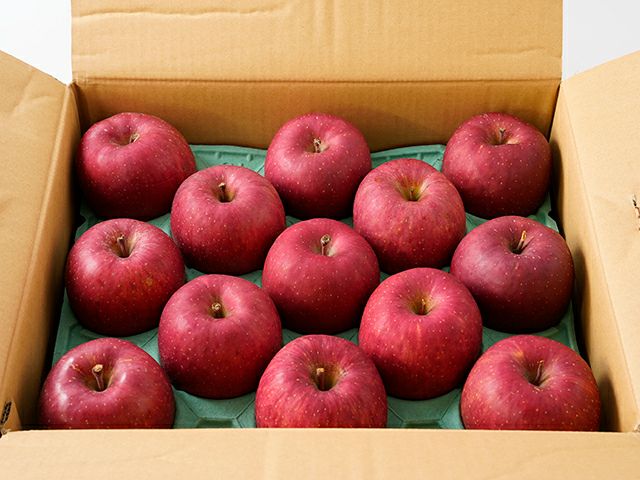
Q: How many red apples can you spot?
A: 13